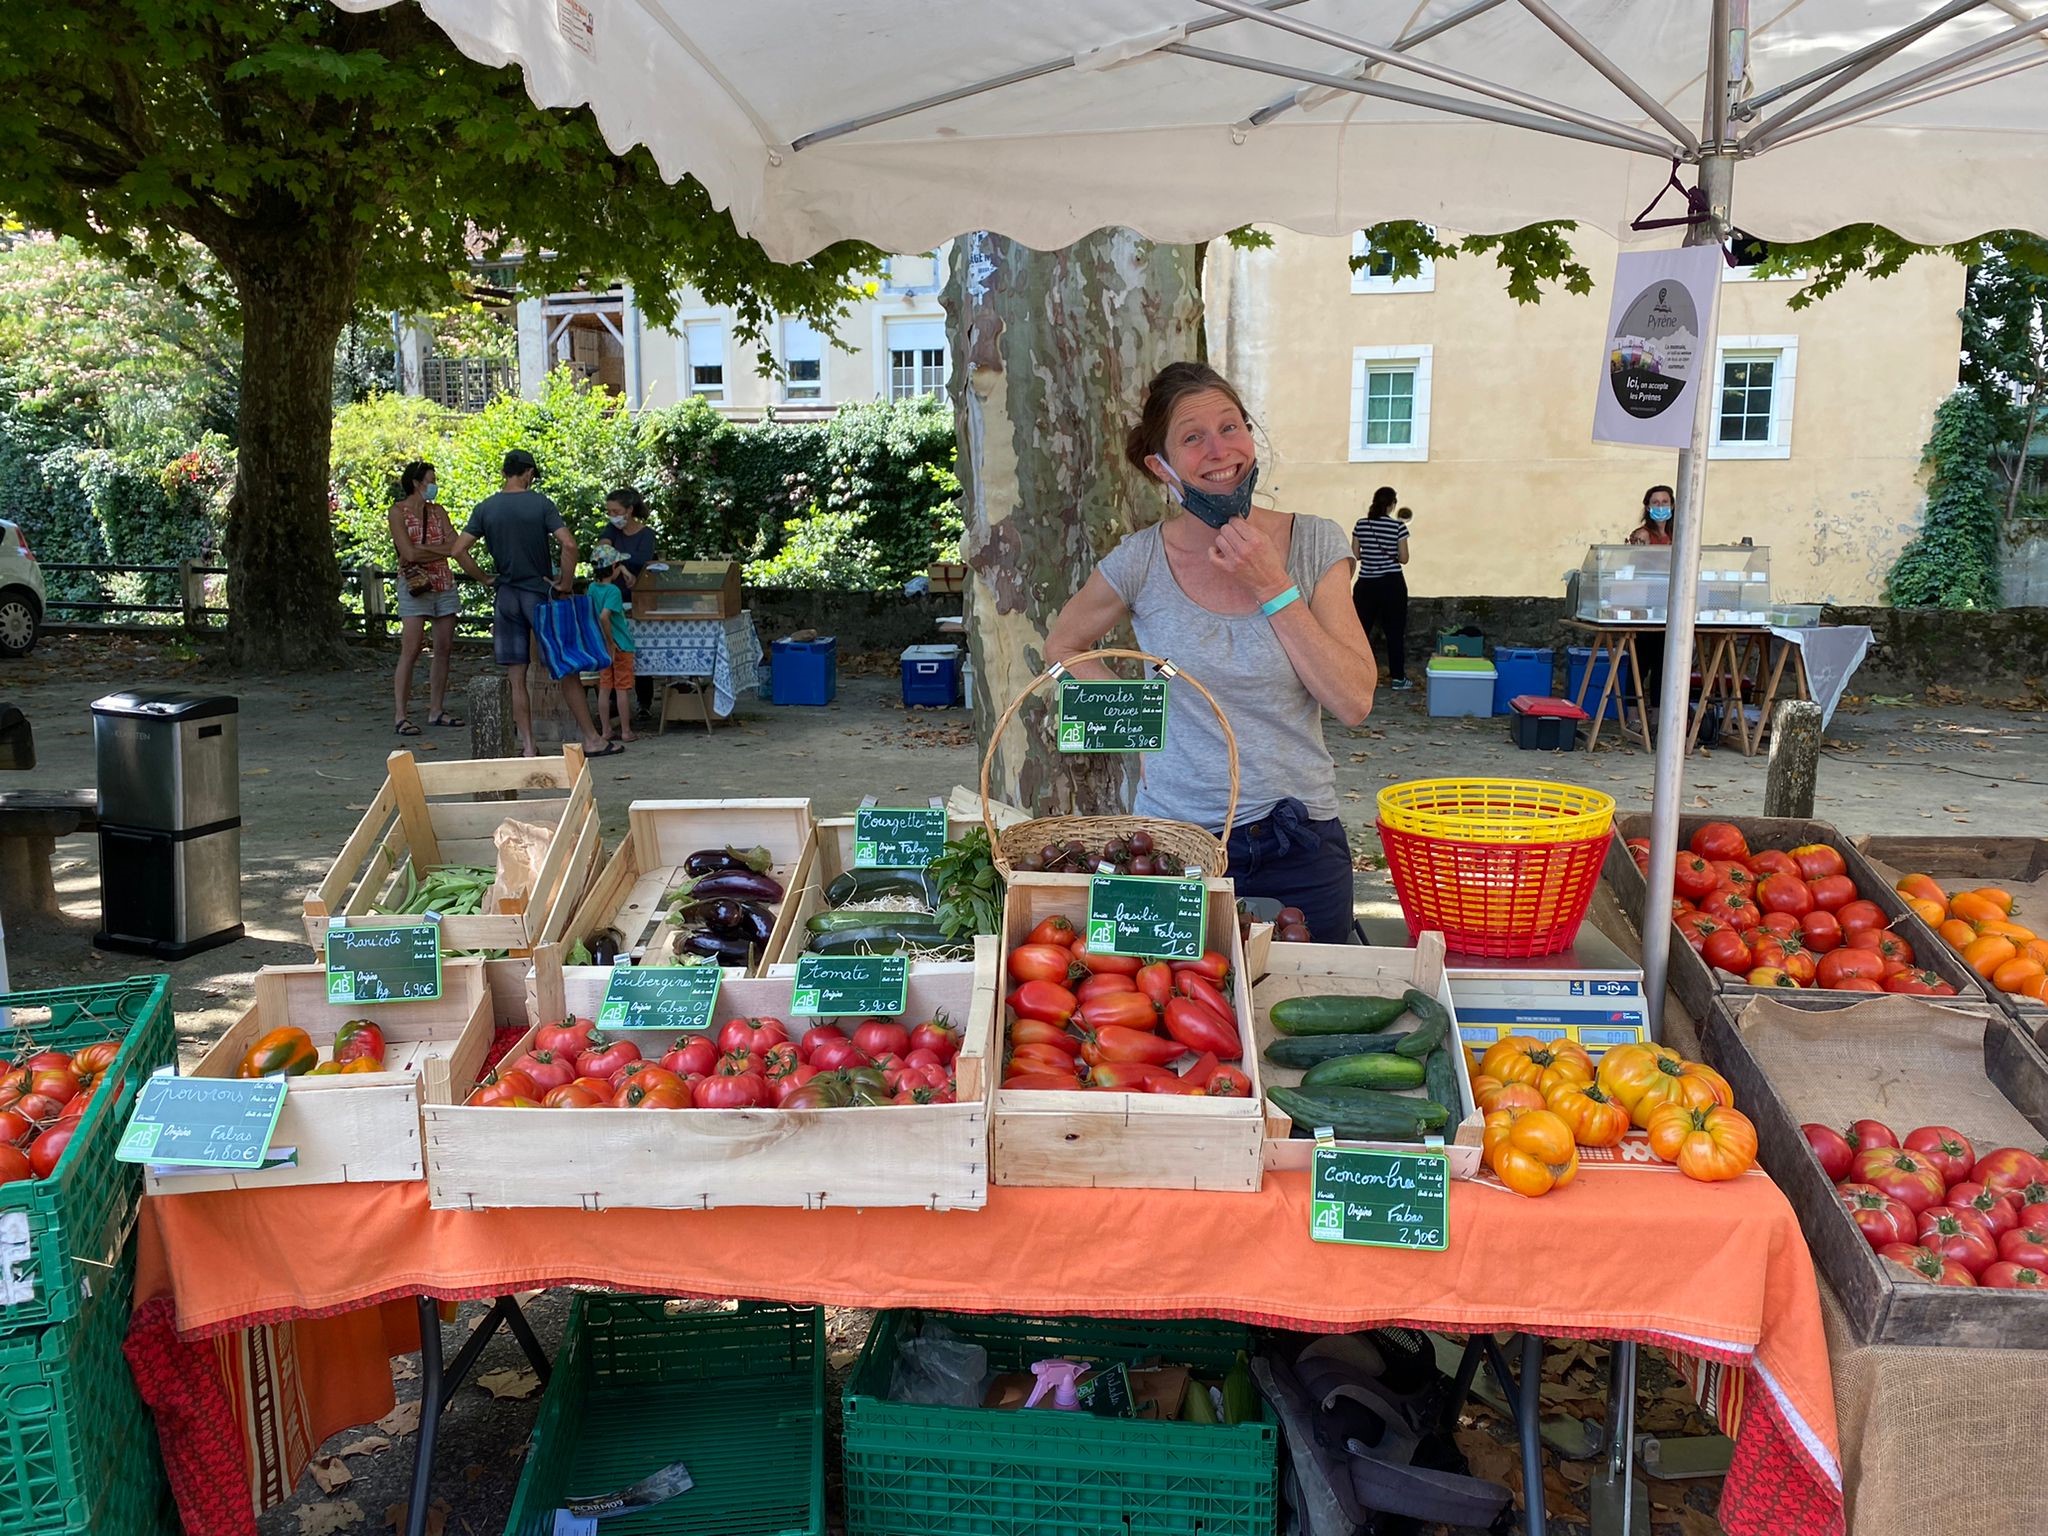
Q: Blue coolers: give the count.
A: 4